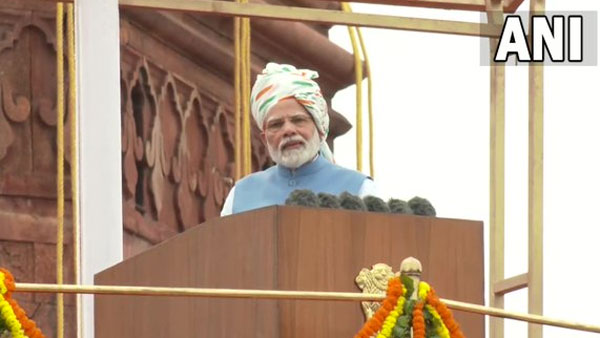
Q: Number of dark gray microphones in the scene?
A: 6